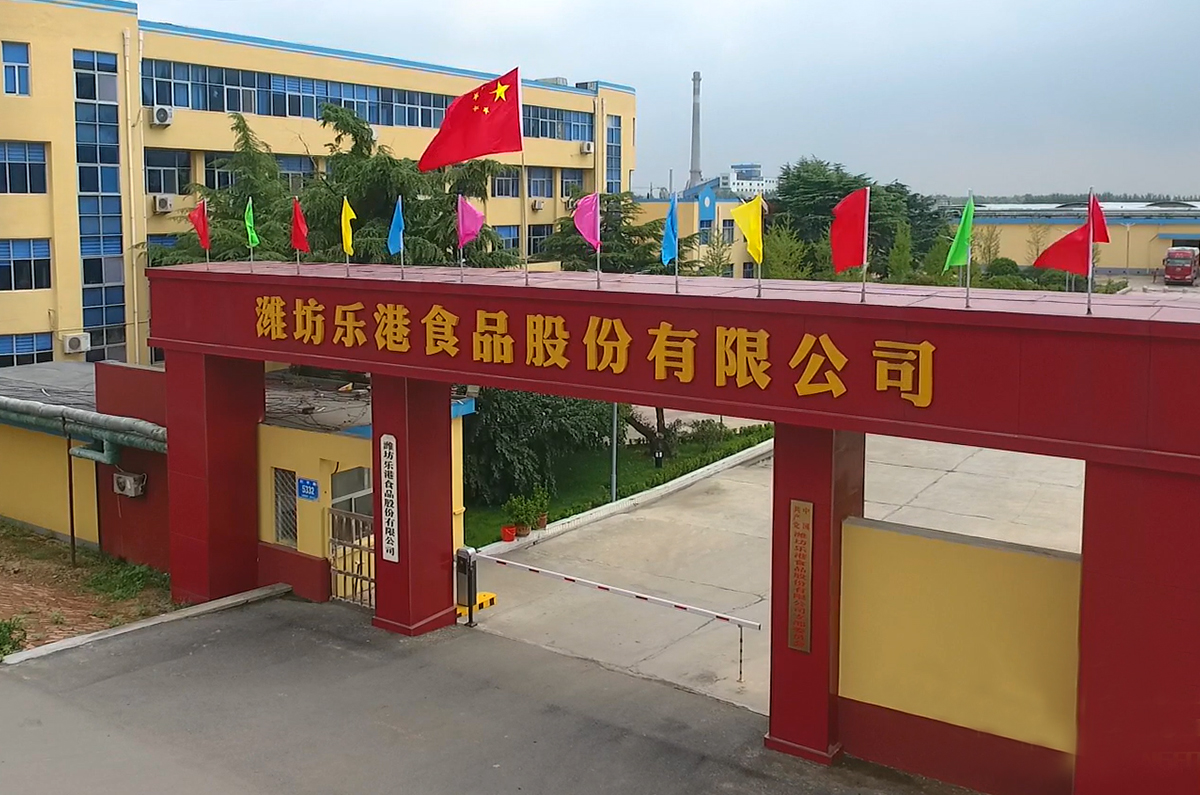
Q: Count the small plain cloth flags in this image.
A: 12